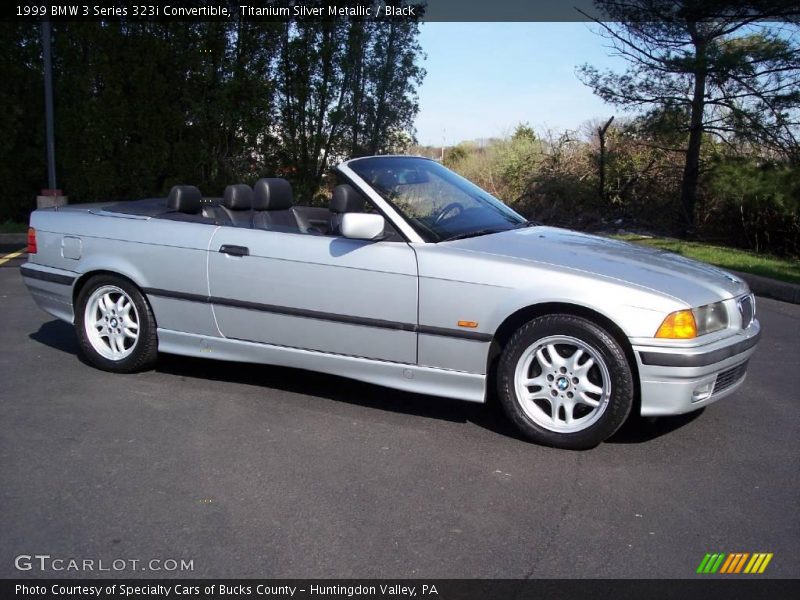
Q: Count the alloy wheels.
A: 2